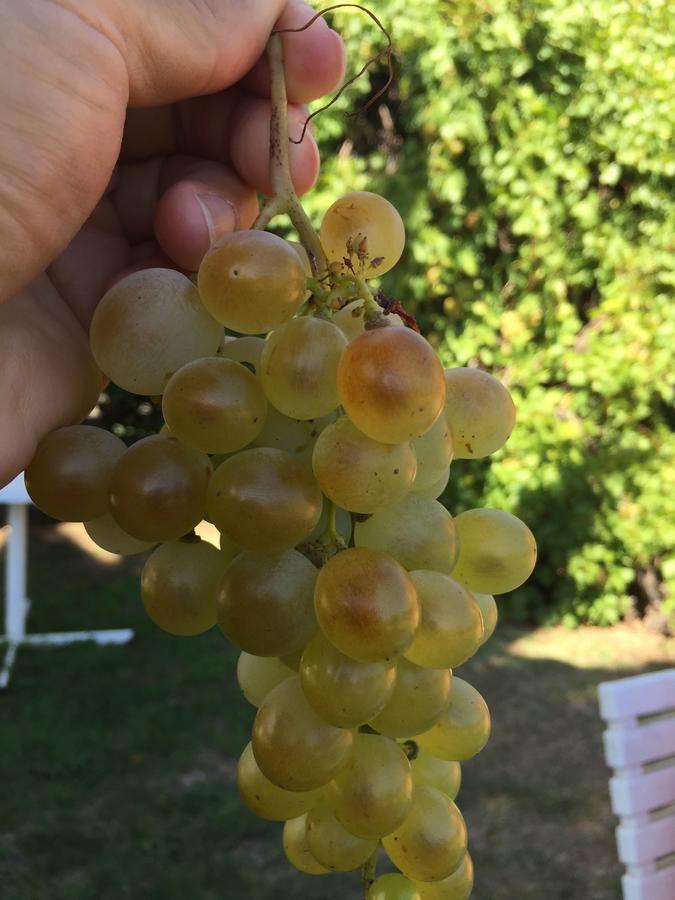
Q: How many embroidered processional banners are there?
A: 0